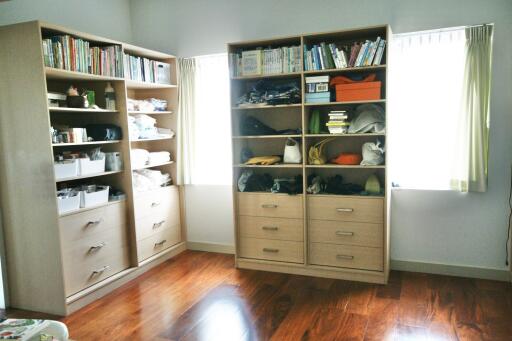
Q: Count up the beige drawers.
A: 12